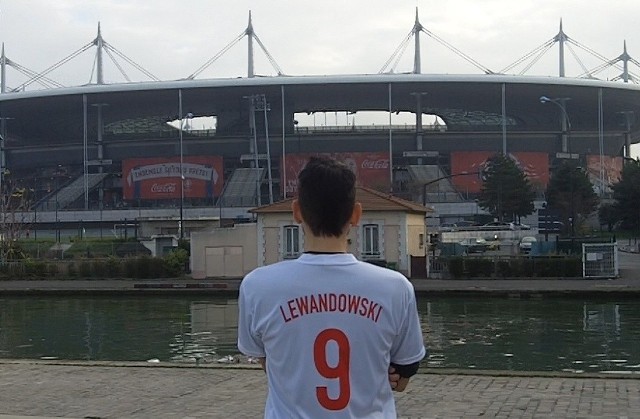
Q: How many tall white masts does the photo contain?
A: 6